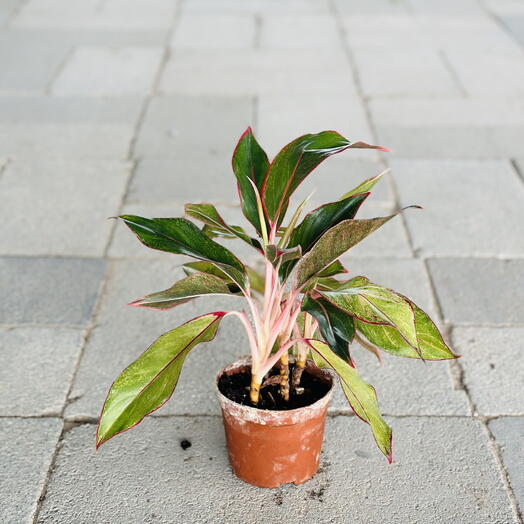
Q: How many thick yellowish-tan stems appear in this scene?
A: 3